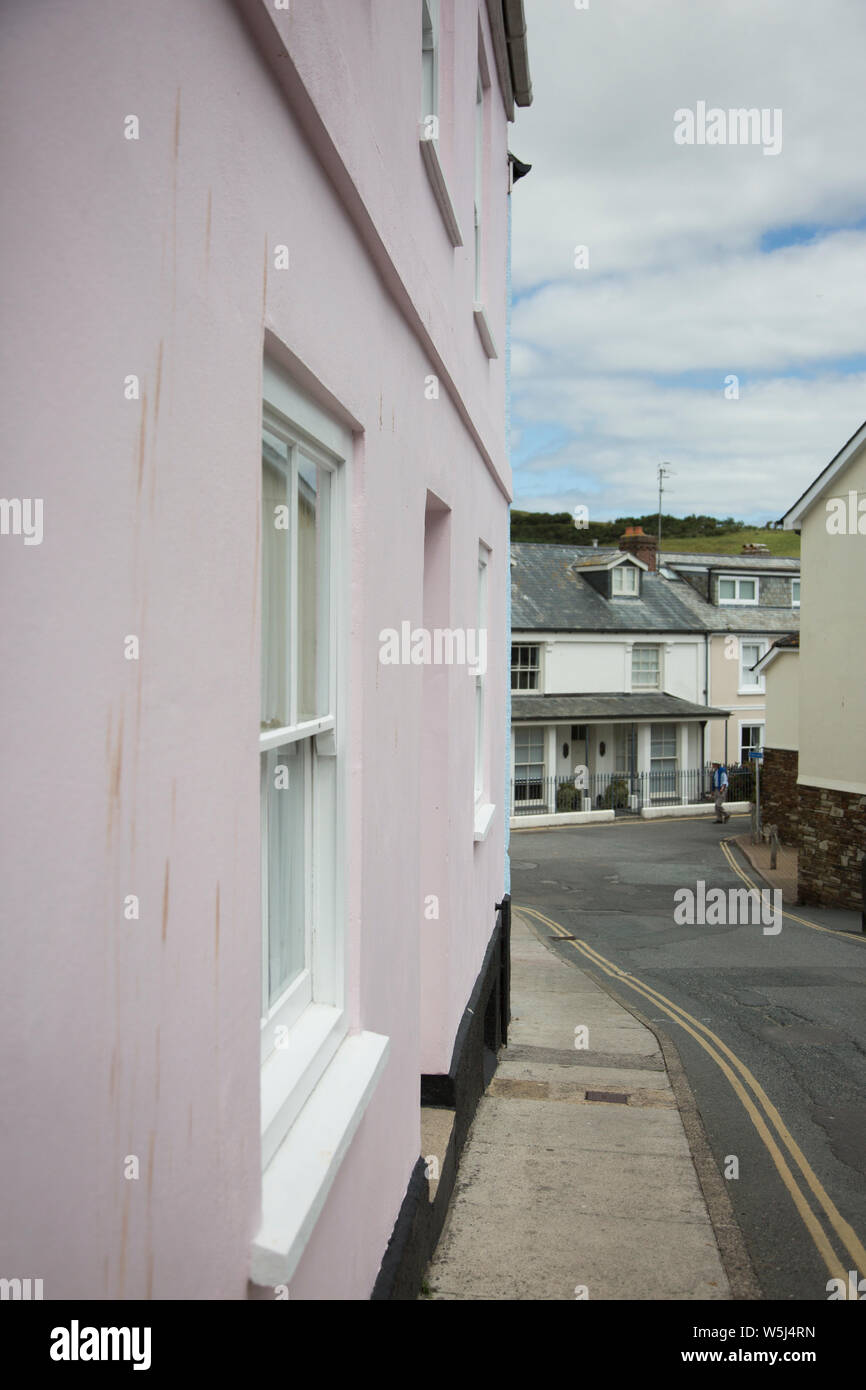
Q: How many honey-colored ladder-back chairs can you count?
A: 0